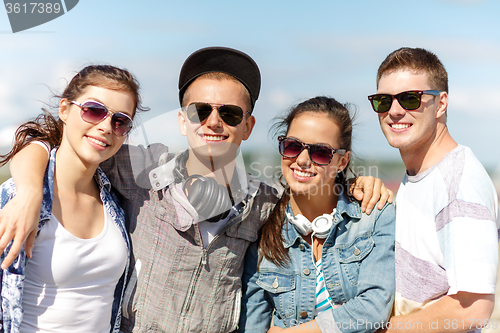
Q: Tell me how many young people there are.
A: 4